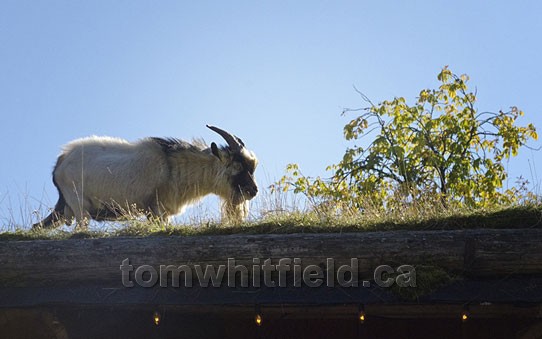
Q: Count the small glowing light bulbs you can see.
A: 4